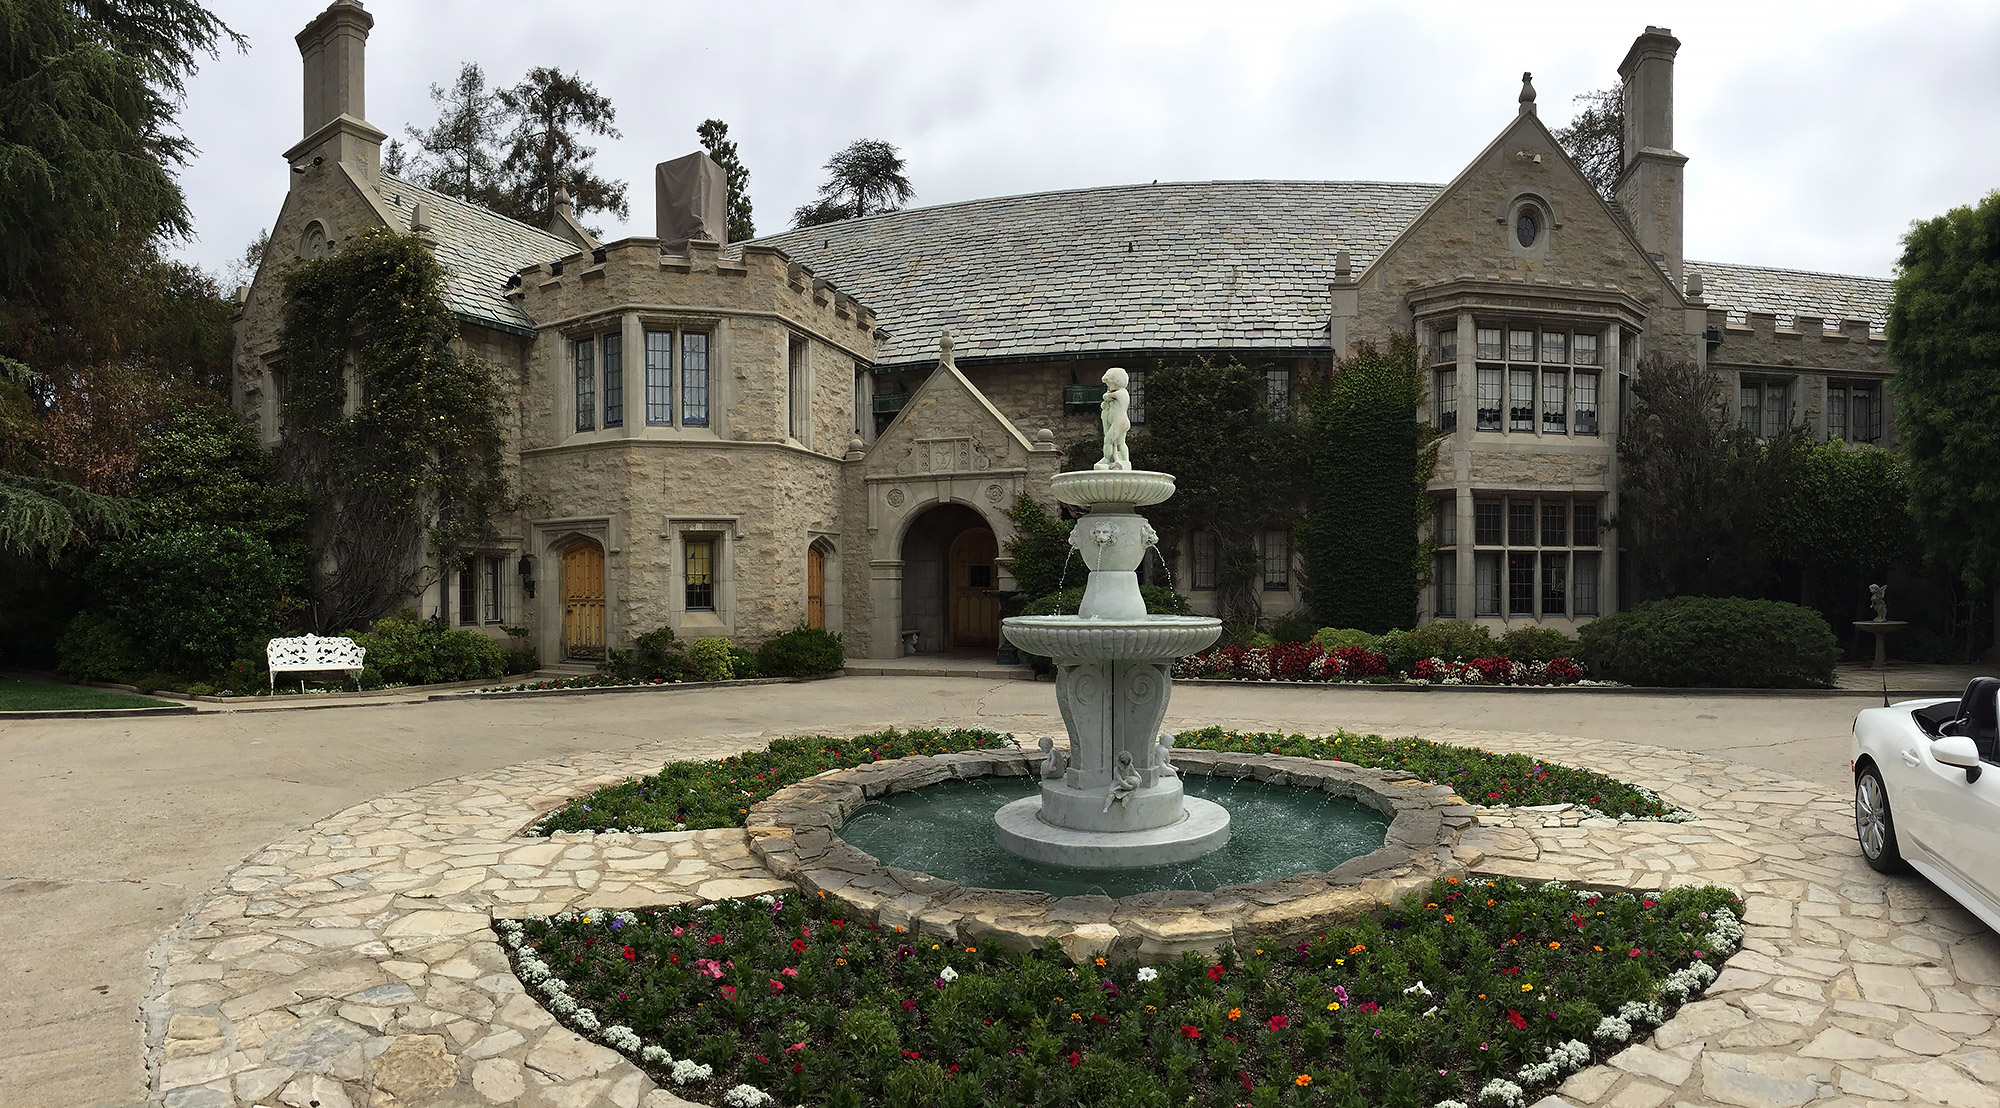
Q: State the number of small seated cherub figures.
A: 3